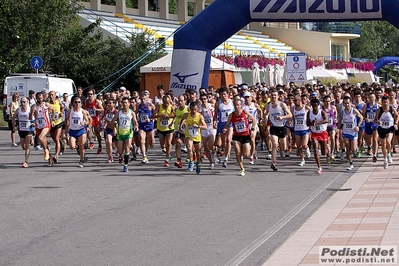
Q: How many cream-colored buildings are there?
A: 1